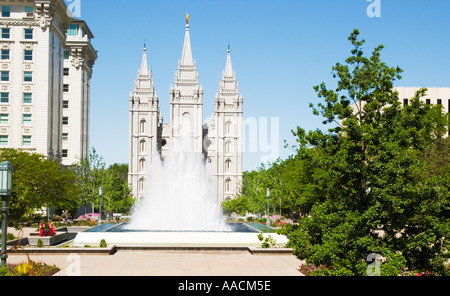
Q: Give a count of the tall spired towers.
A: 3